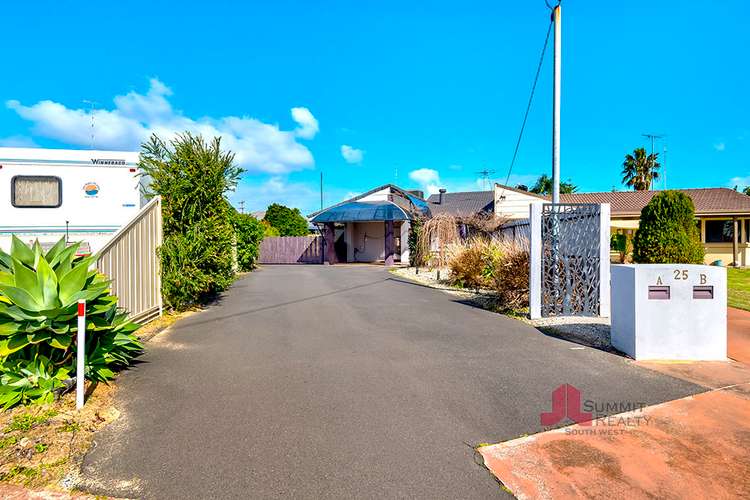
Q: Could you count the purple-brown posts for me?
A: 2